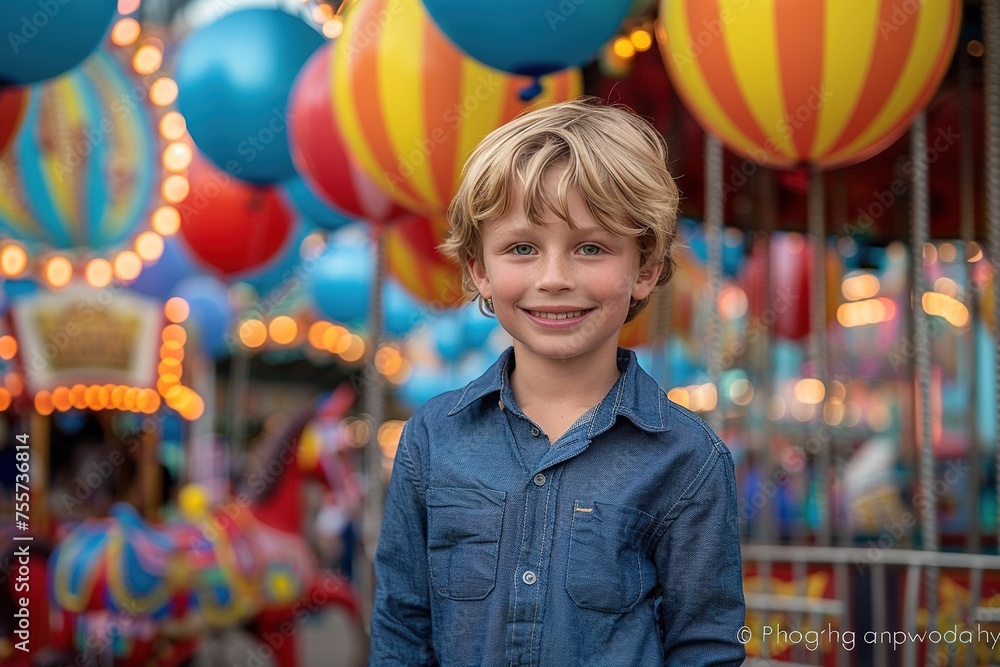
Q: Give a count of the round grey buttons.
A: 3